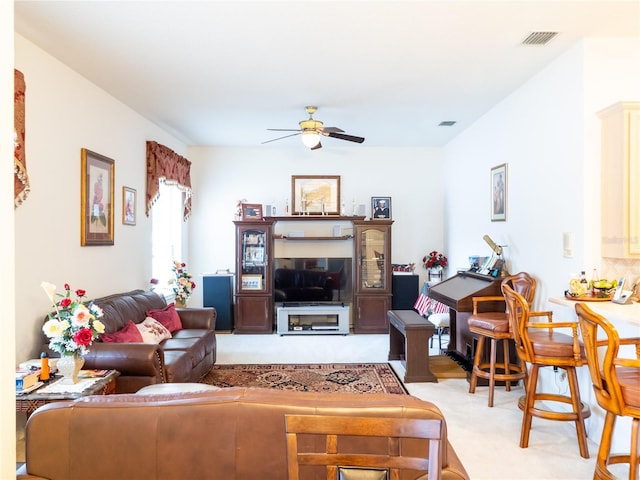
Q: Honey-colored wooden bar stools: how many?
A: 3